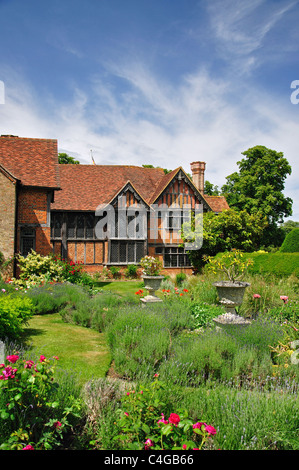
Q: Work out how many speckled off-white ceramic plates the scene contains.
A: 0